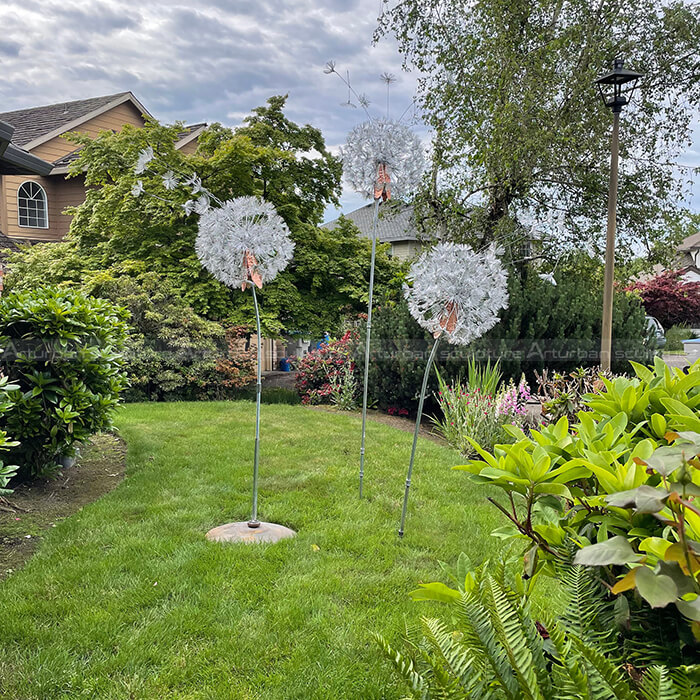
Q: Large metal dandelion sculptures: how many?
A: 3